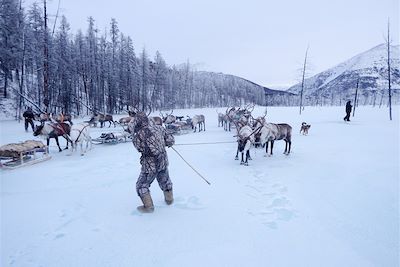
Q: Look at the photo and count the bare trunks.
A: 3